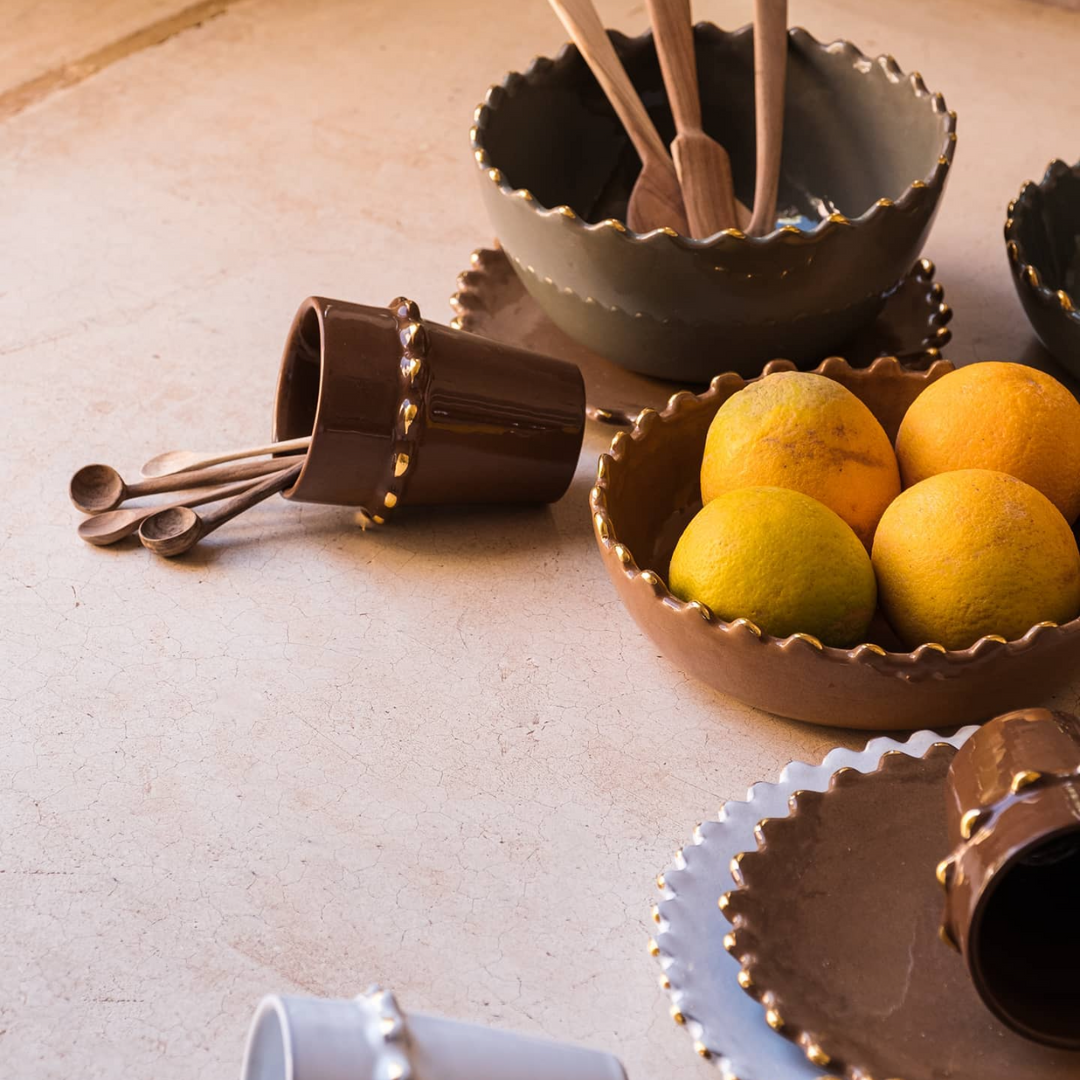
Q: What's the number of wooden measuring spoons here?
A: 4